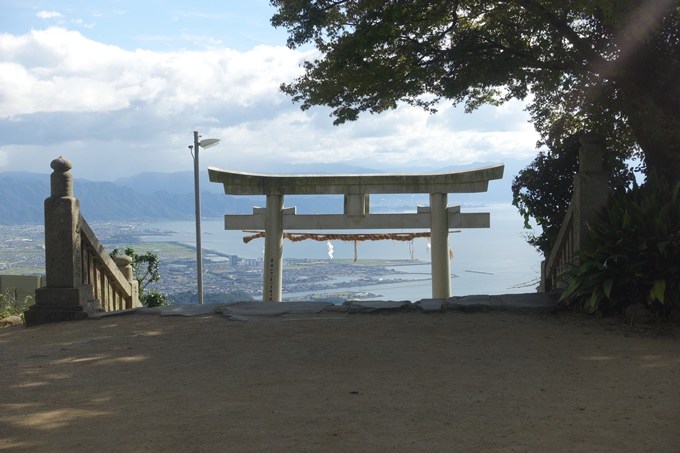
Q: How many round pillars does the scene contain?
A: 2